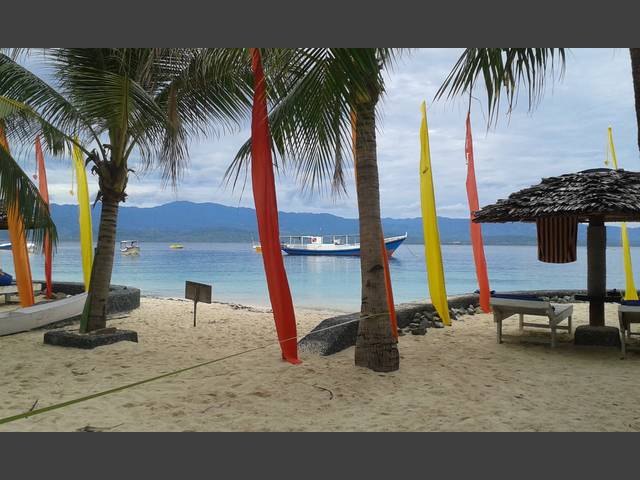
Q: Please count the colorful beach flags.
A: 8